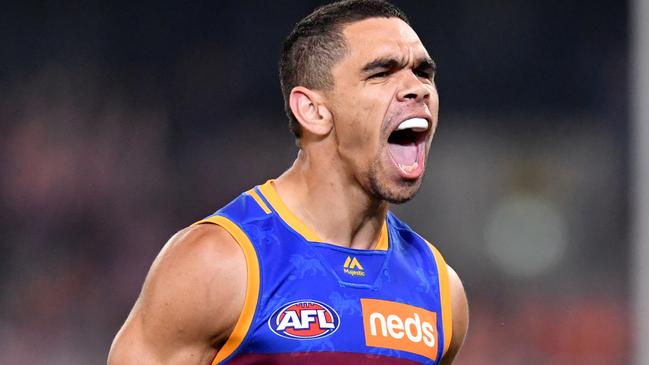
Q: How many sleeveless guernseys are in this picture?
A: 1